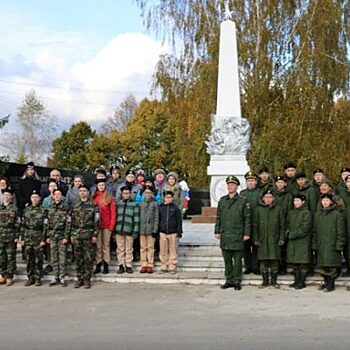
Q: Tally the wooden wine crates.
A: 0